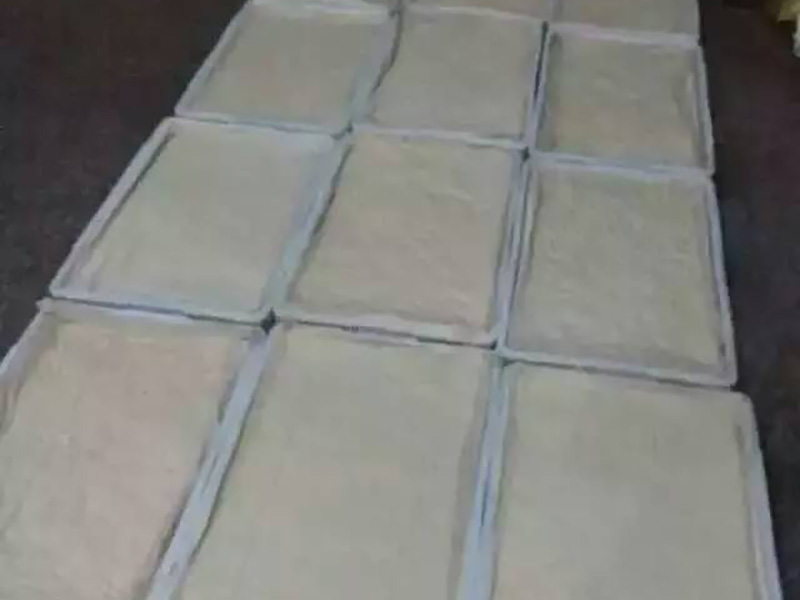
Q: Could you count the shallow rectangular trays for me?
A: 11